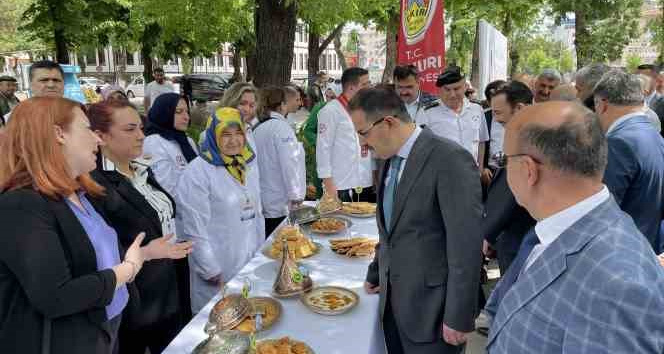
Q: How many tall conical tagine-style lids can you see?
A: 2